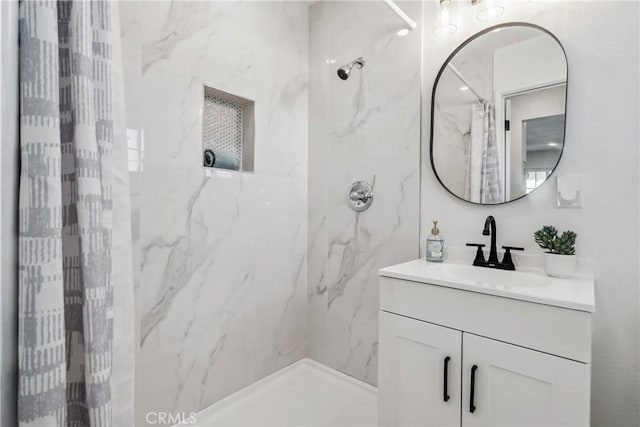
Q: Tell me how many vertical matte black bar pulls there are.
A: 2